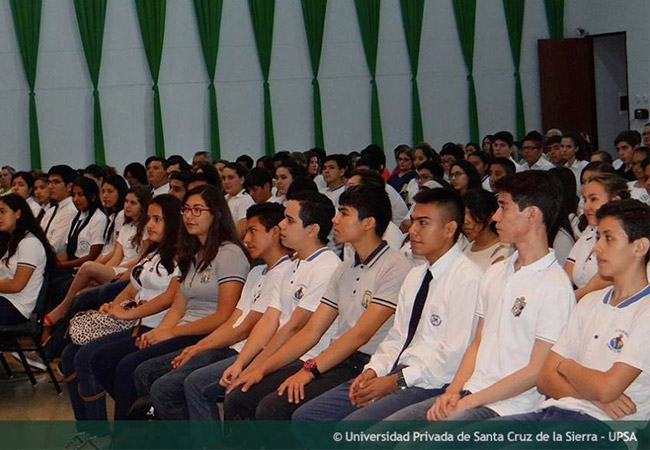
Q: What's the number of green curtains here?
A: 11